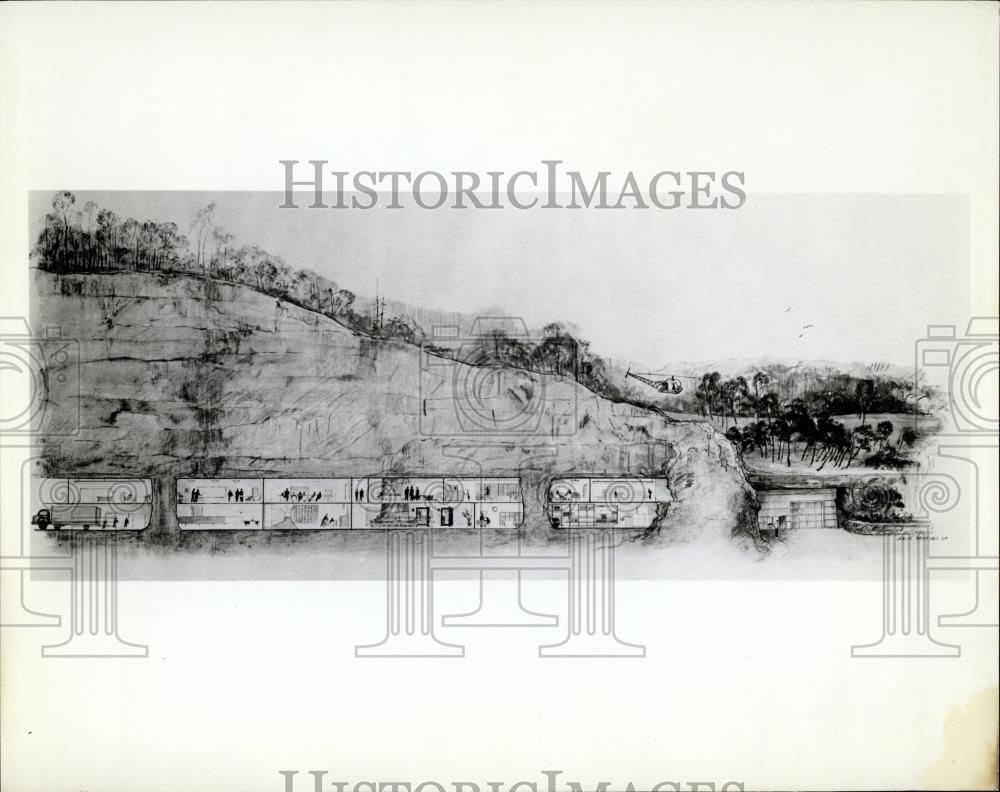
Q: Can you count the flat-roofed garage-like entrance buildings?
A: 1